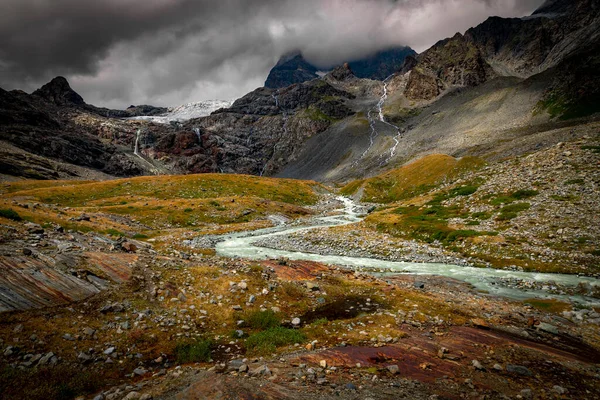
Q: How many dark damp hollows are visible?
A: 1